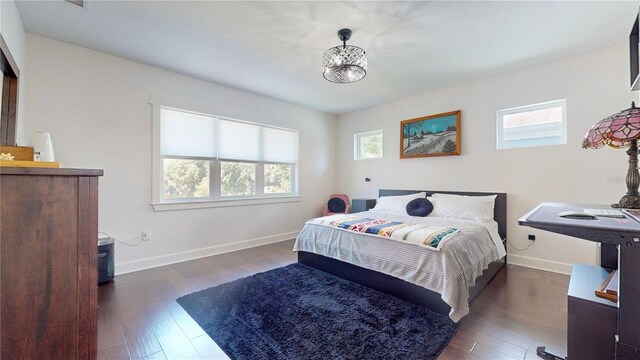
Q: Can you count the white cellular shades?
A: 3